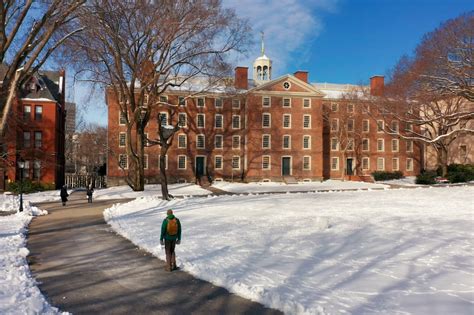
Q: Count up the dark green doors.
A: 3